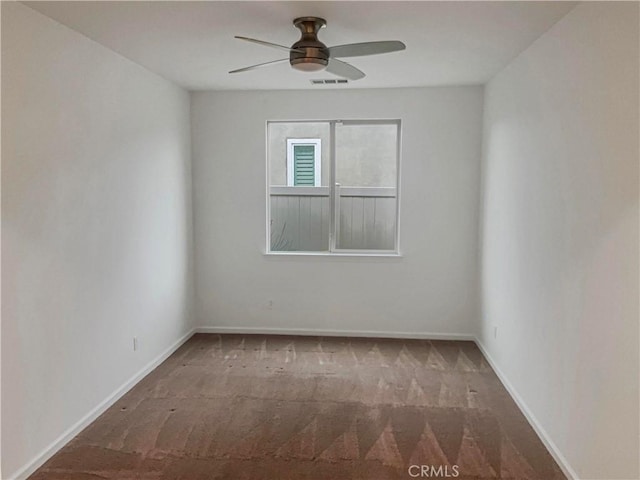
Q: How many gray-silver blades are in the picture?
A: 4